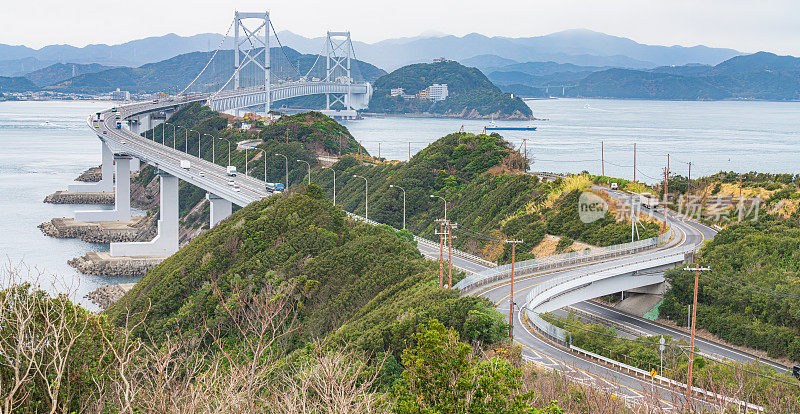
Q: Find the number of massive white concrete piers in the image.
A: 4